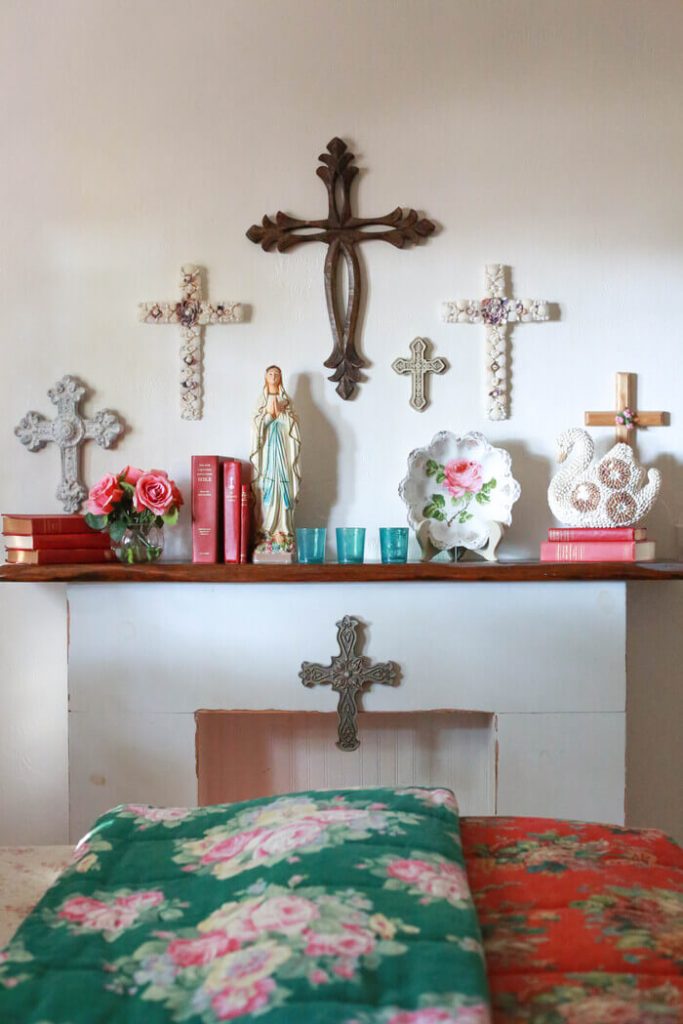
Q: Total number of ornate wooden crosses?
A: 1